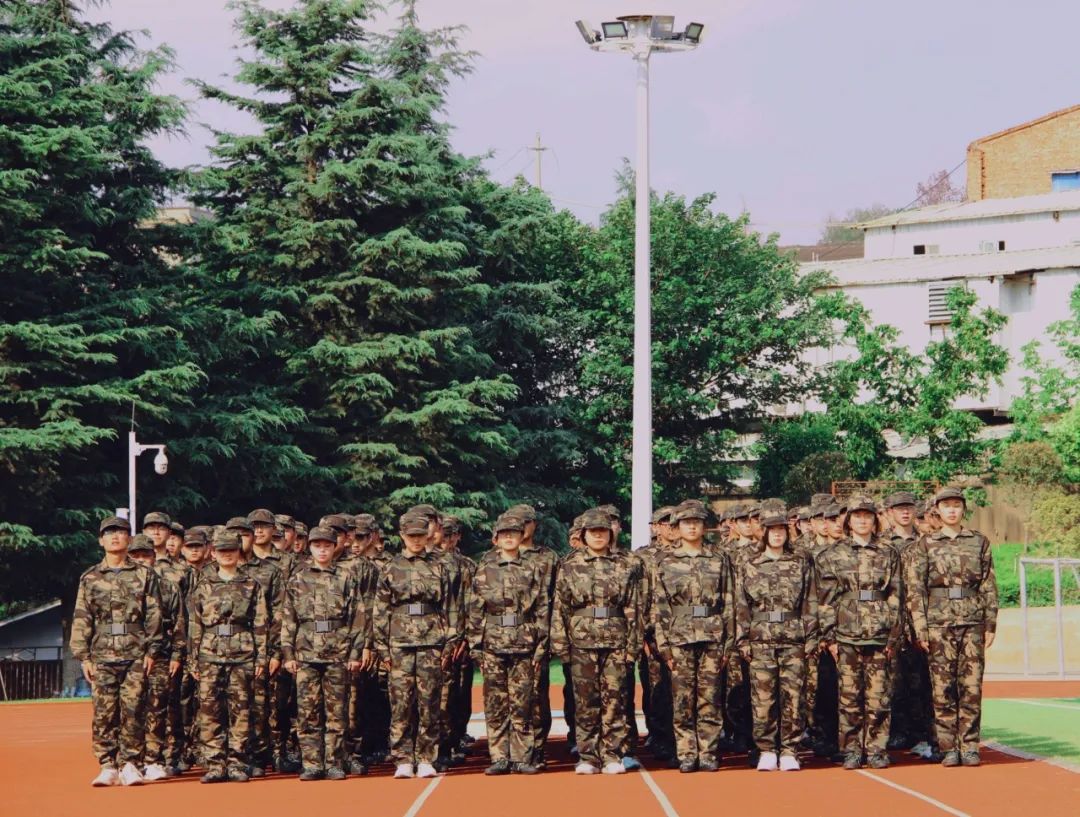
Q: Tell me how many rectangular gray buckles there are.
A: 10